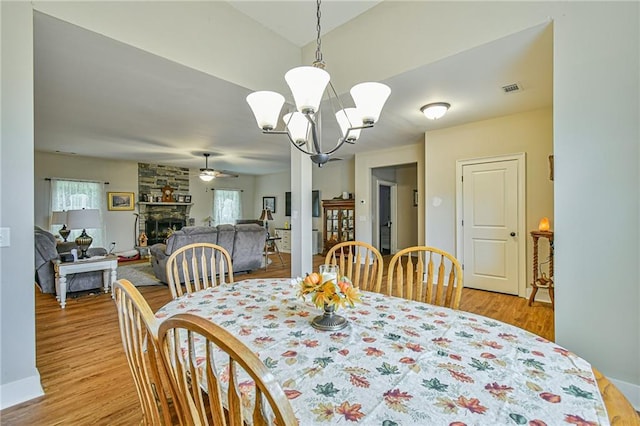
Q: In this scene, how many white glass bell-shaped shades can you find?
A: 5